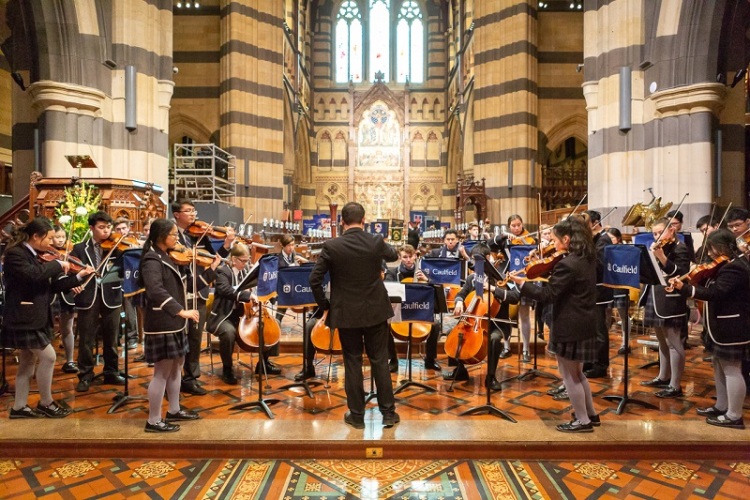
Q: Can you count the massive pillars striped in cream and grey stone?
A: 4